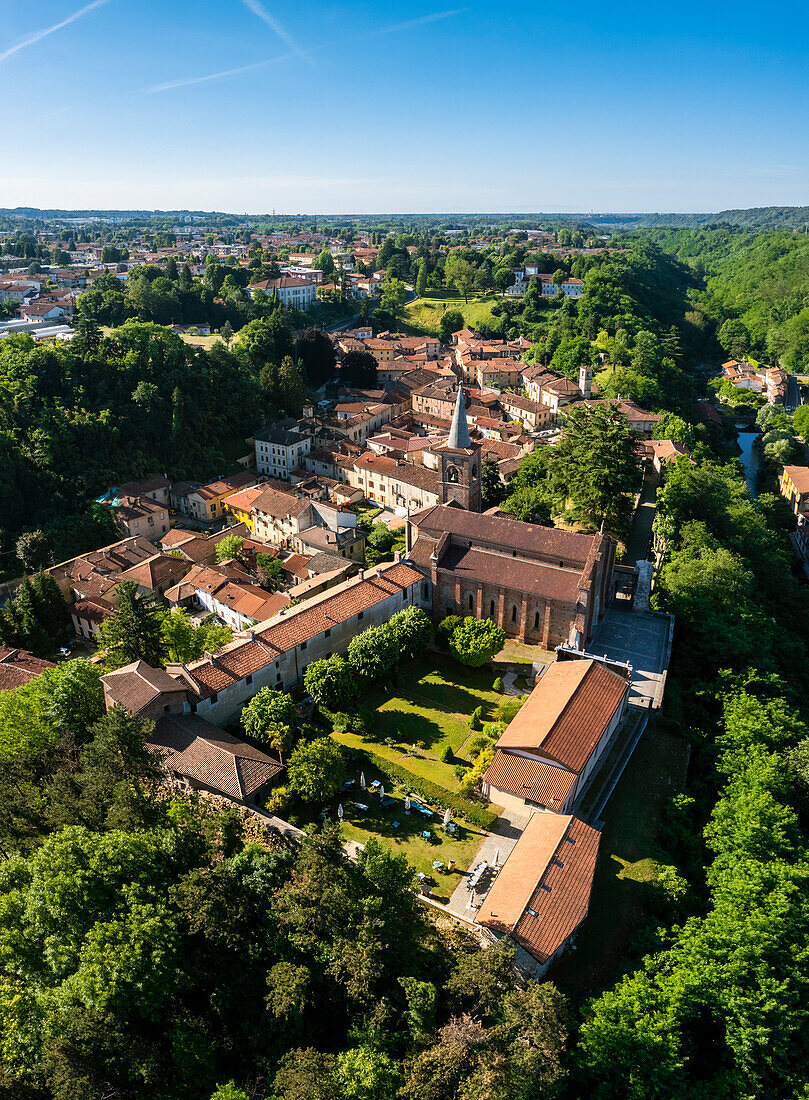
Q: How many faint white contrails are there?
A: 3